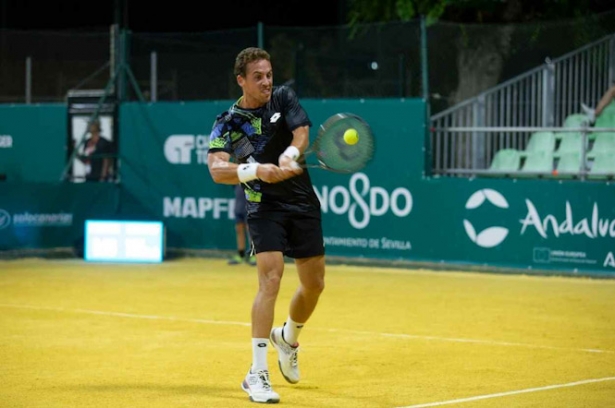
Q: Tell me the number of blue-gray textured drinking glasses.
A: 0